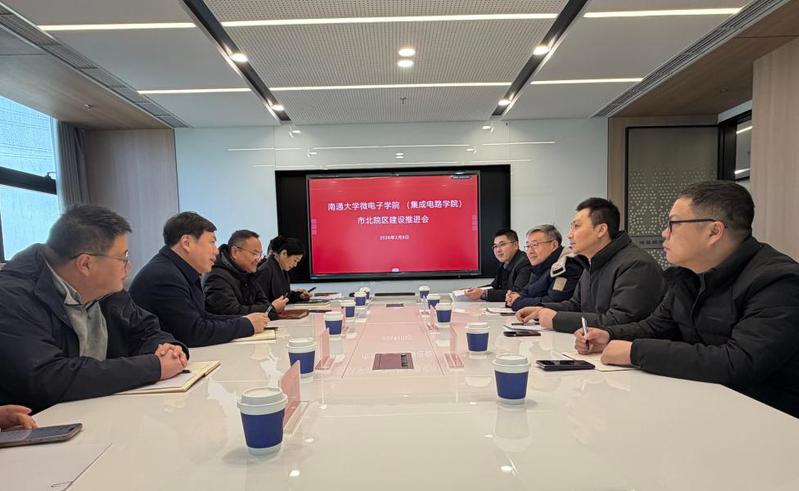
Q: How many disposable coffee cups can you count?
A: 11